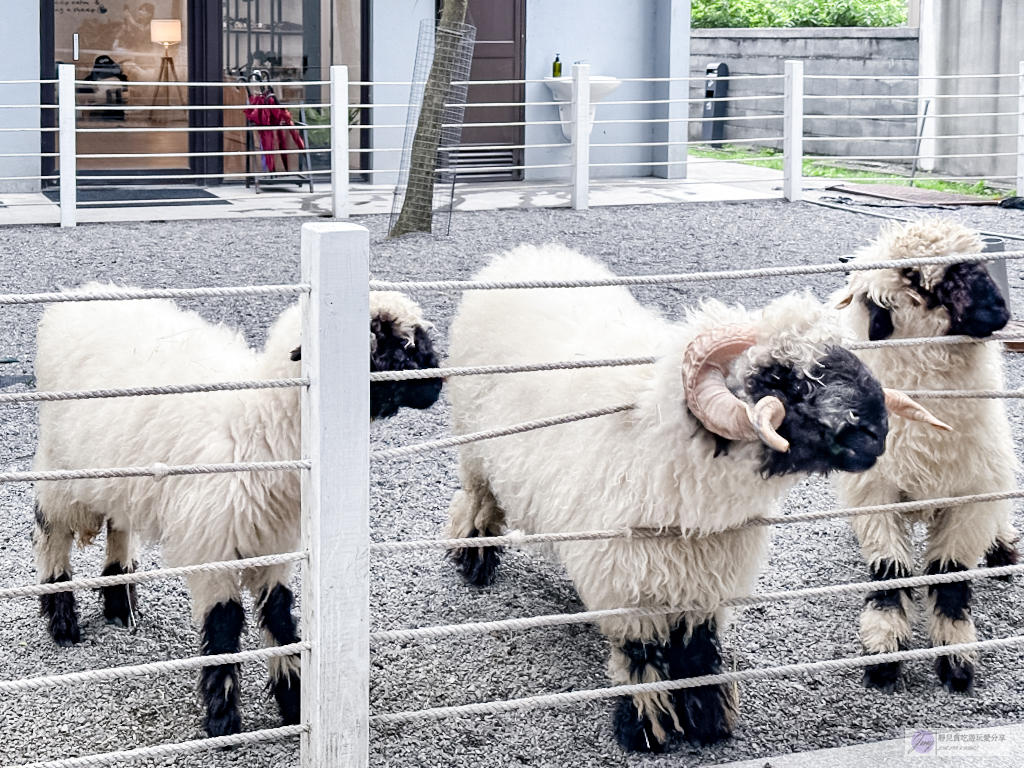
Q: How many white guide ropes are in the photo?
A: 12